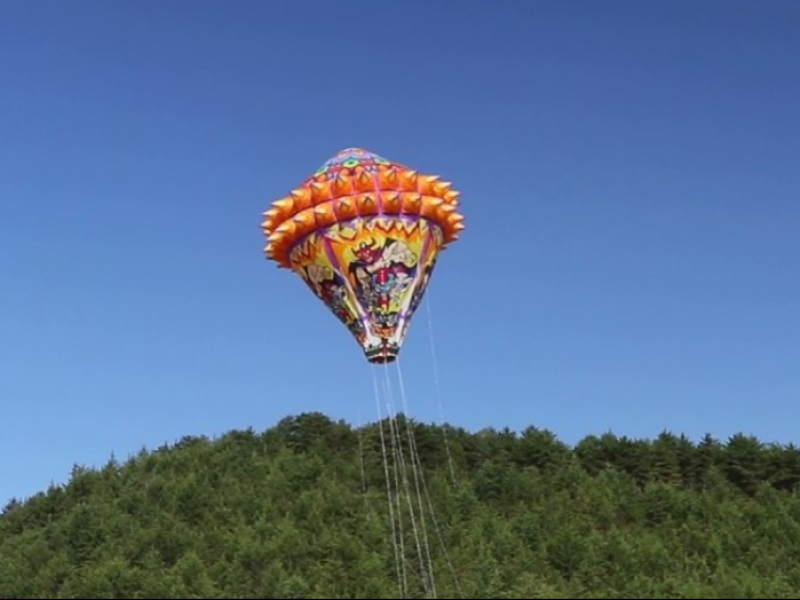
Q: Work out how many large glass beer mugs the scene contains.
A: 0